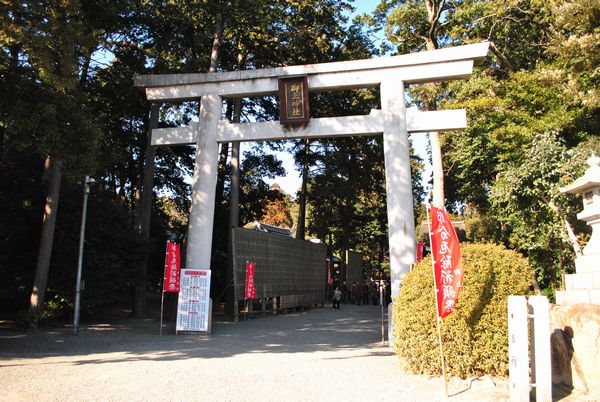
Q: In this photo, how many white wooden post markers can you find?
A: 2